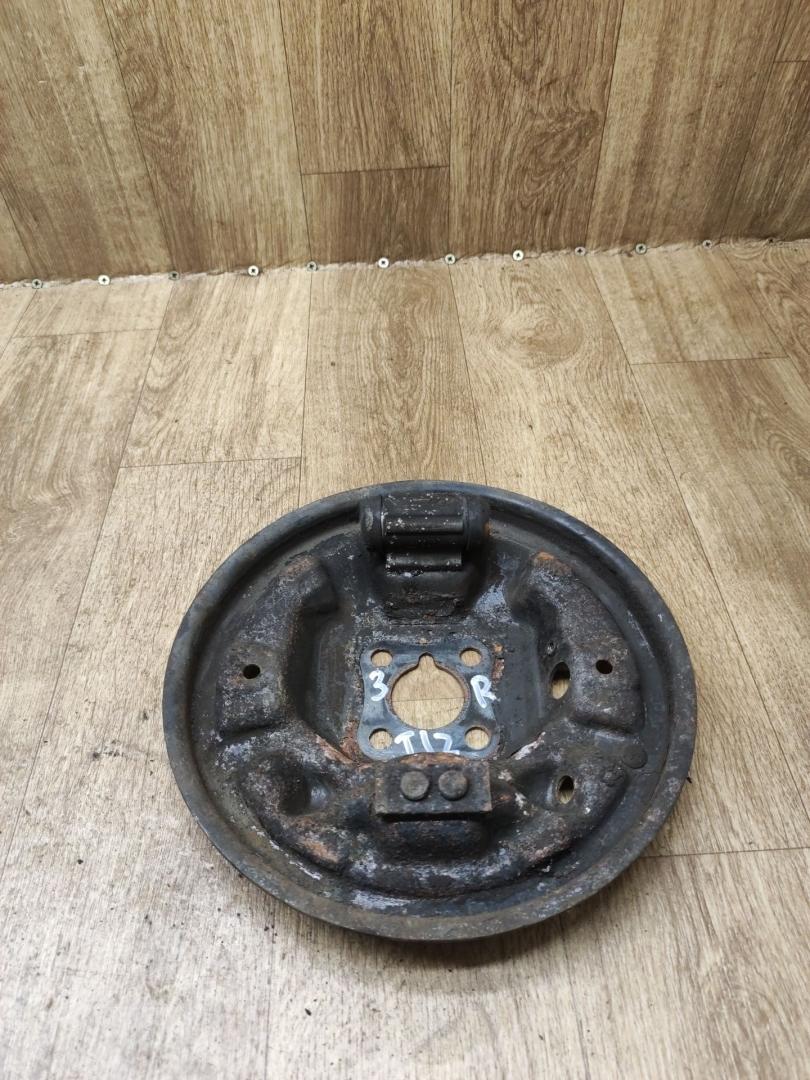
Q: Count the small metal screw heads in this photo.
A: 12